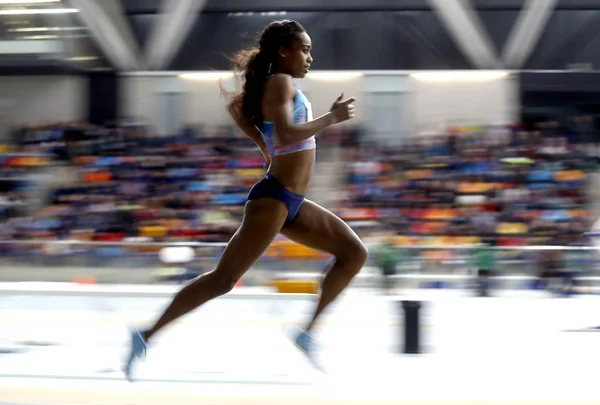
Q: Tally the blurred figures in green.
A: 2